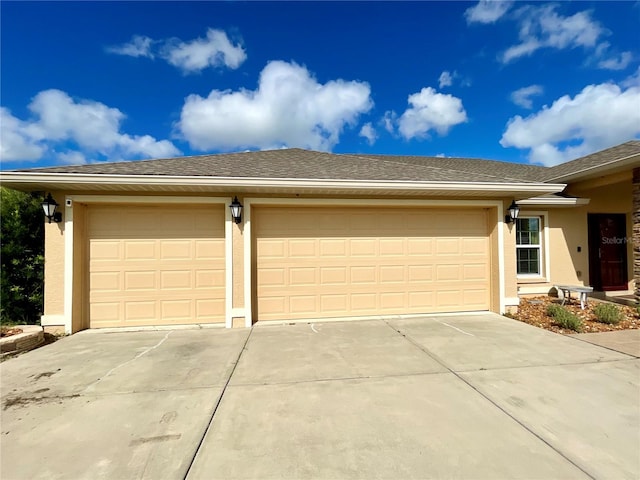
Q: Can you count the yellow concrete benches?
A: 0